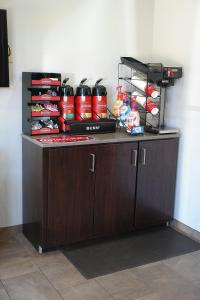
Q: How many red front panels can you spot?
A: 4